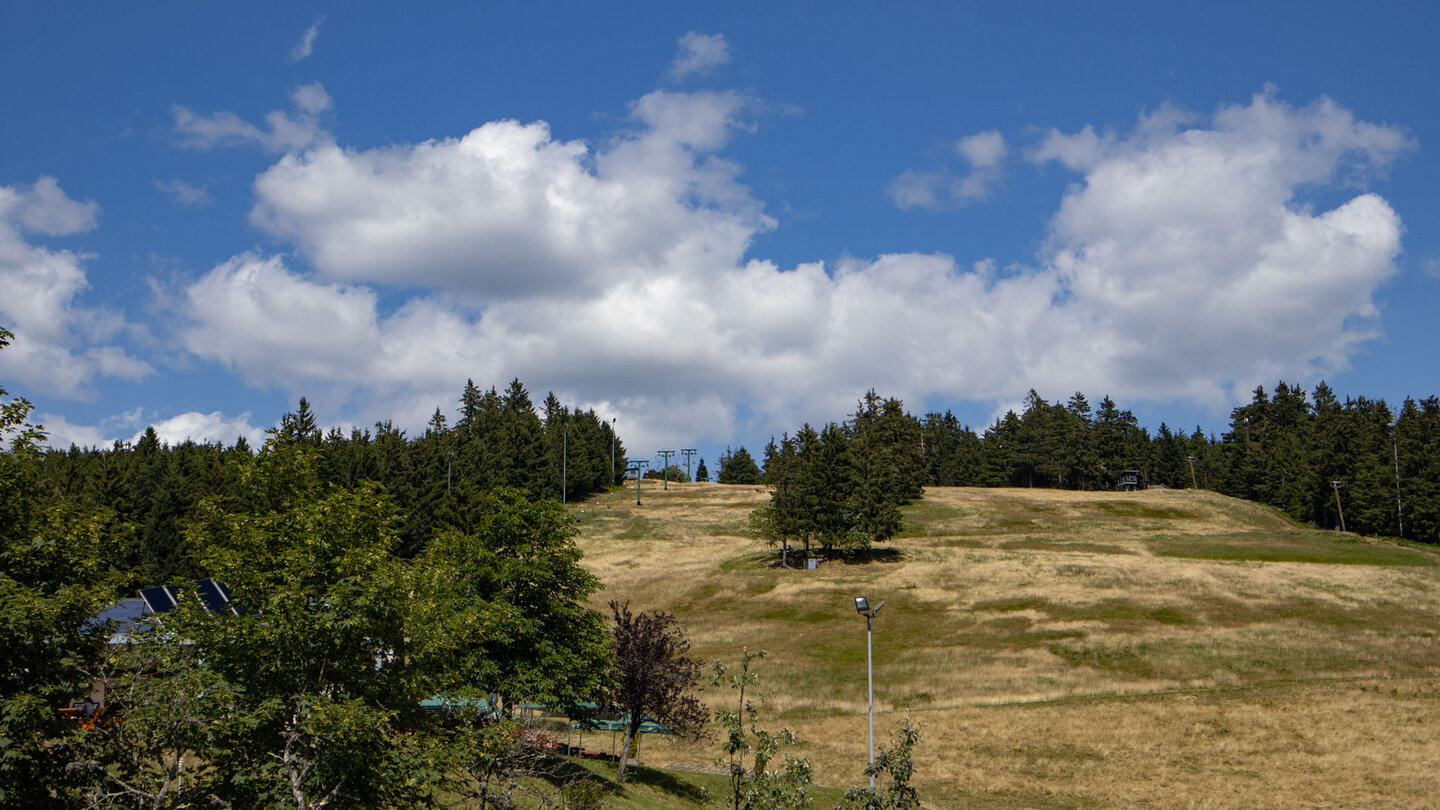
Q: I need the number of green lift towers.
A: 3